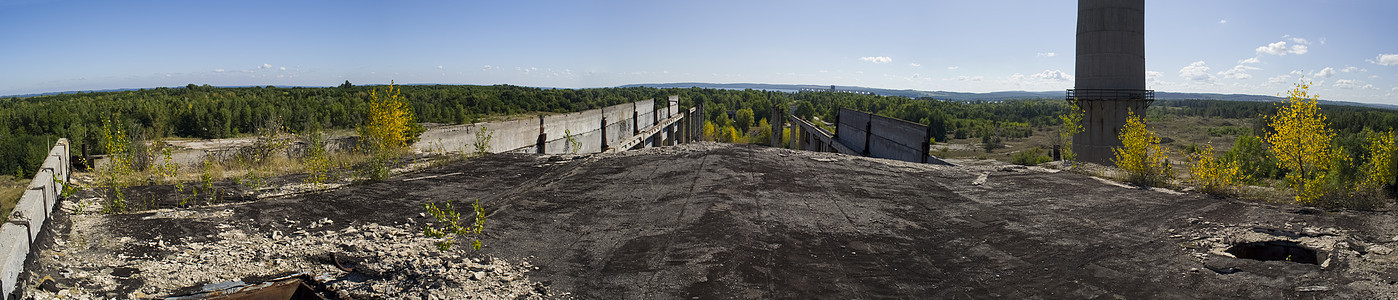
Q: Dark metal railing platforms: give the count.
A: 1